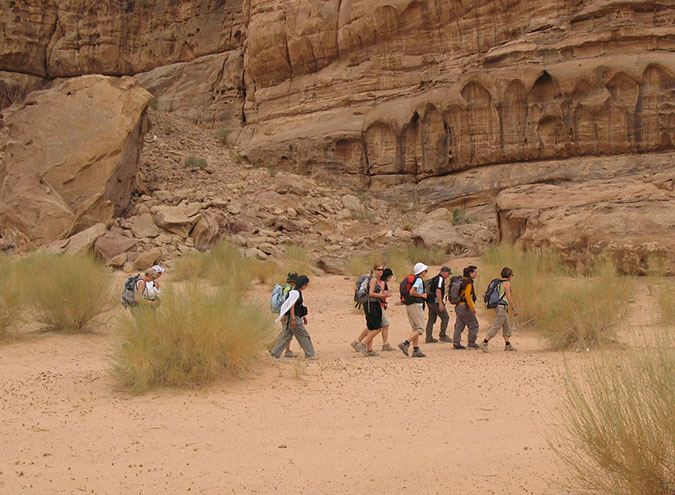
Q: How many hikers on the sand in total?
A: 10